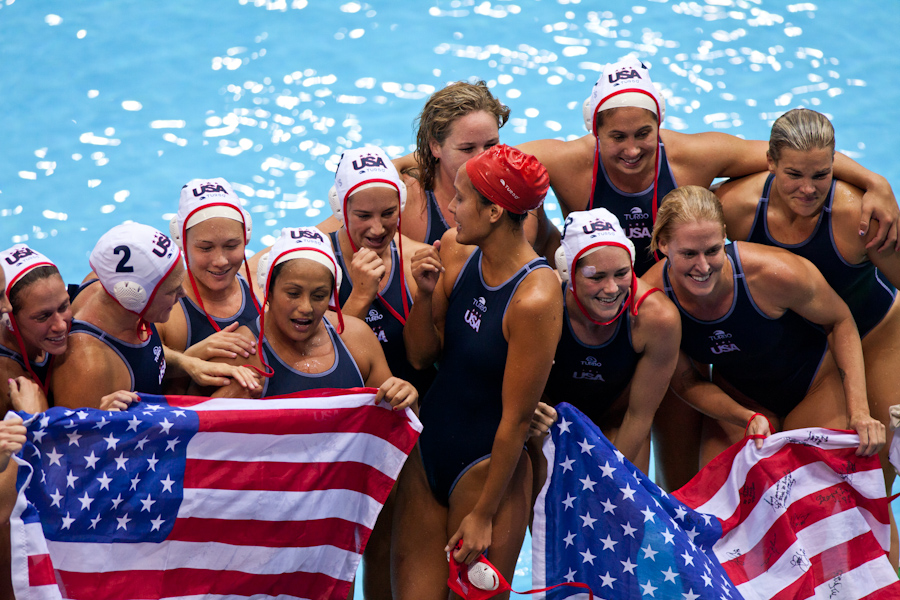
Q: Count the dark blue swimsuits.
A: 11